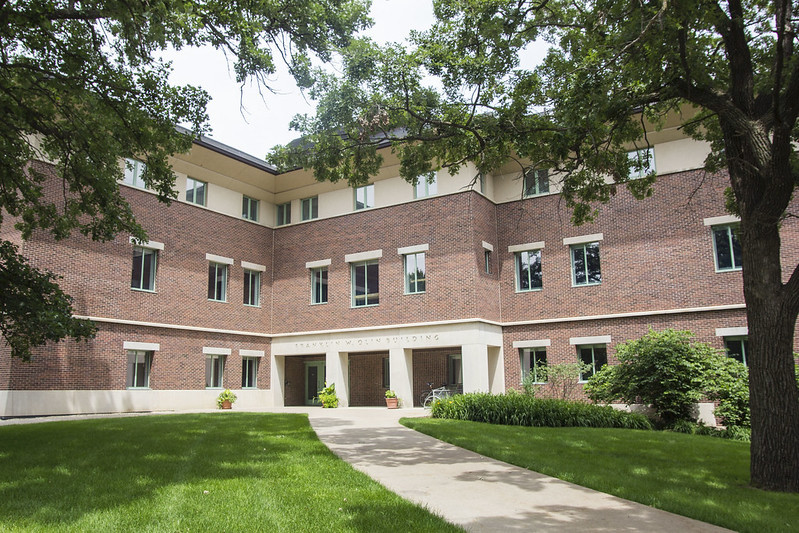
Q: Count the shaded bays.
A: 3